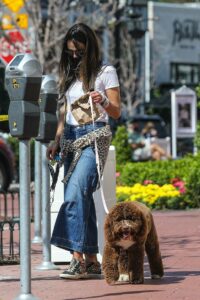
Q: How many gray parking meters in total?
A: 2